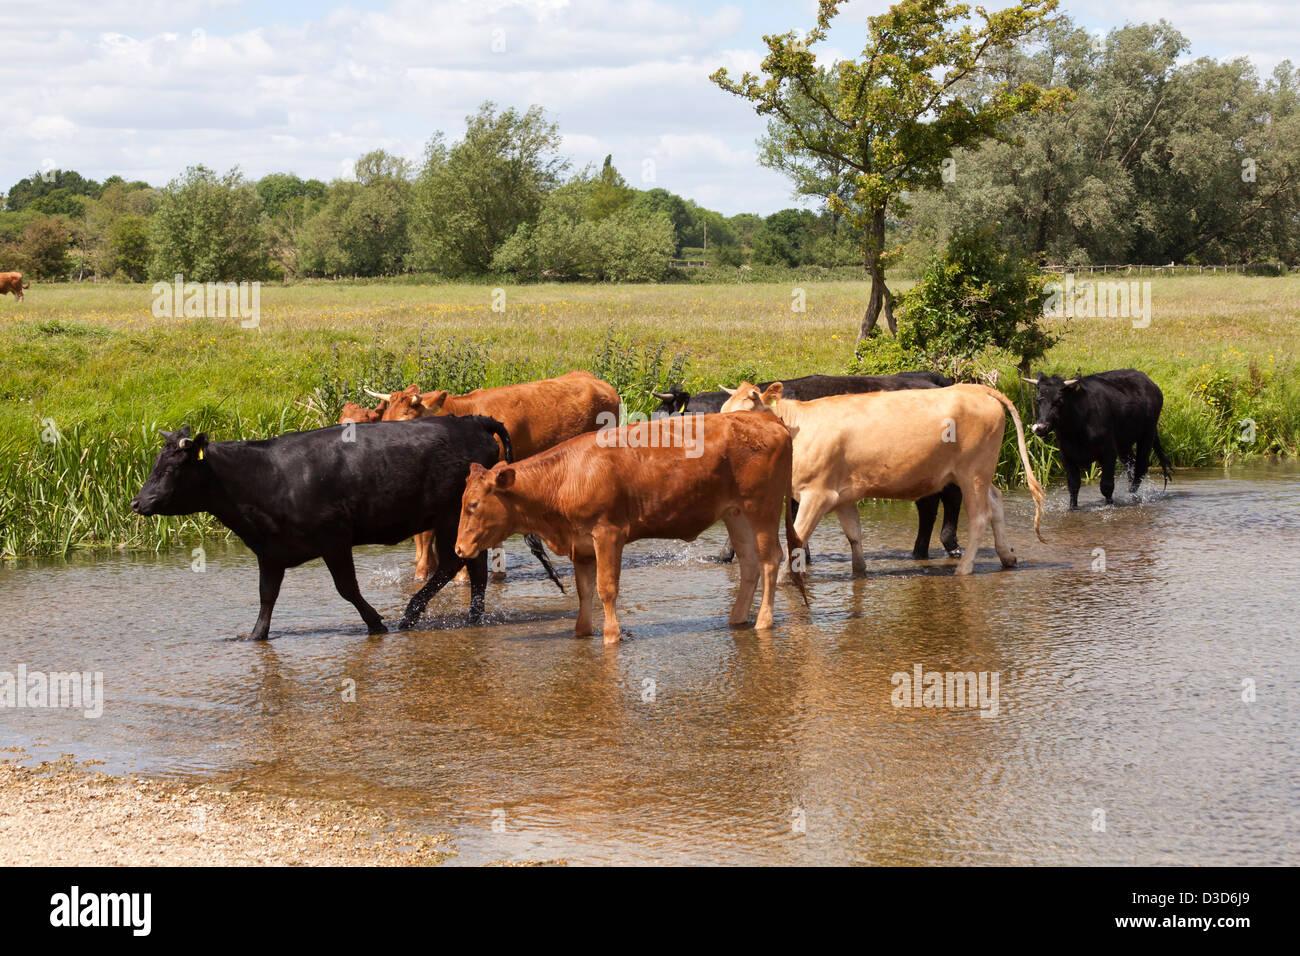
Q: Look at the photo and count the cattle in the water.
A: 7